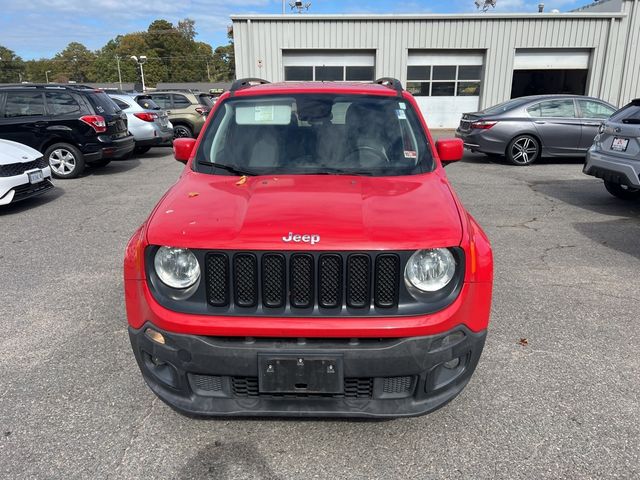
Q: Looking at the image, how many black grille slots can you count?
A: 7